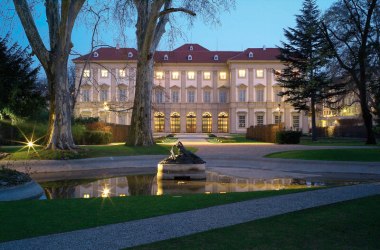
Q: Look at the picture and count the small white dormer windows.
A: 7